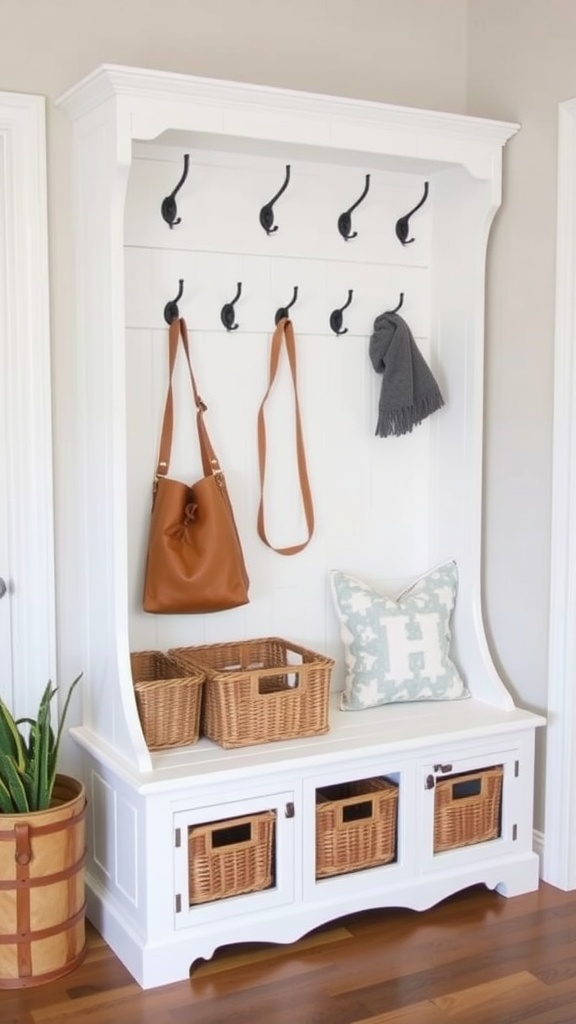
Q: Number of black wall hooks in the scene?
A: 9